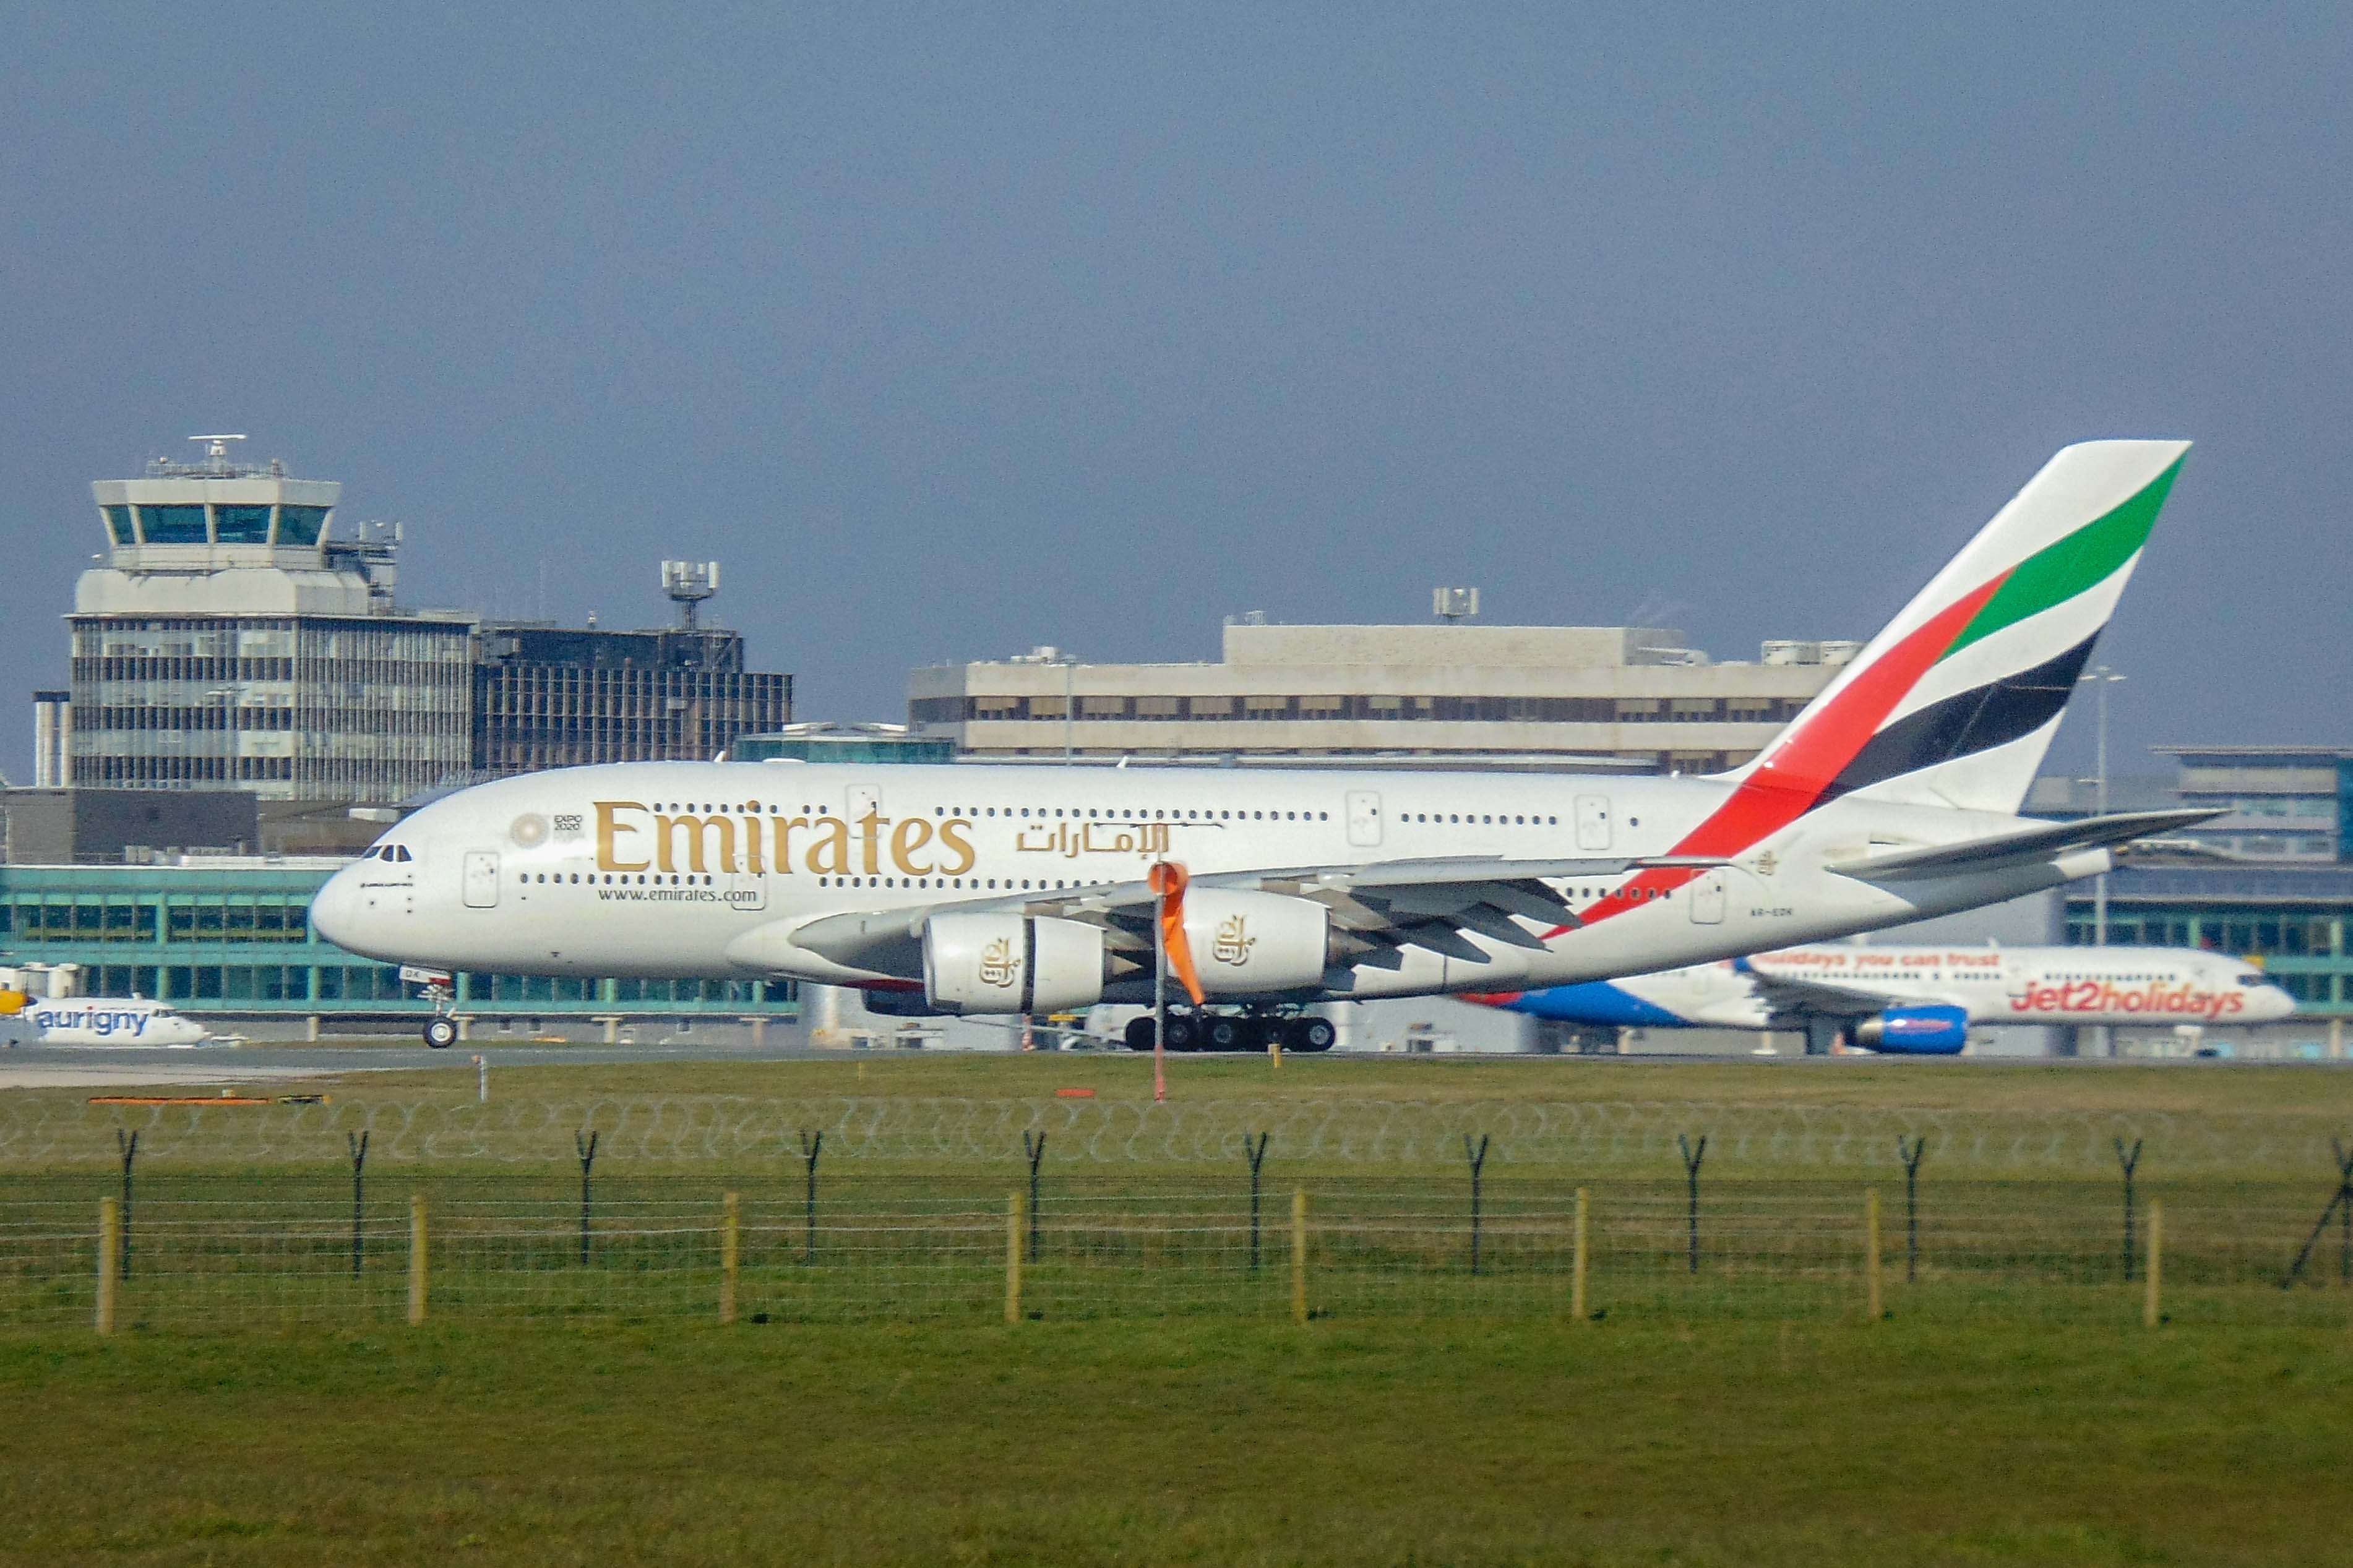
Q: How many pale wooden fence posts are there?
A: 8